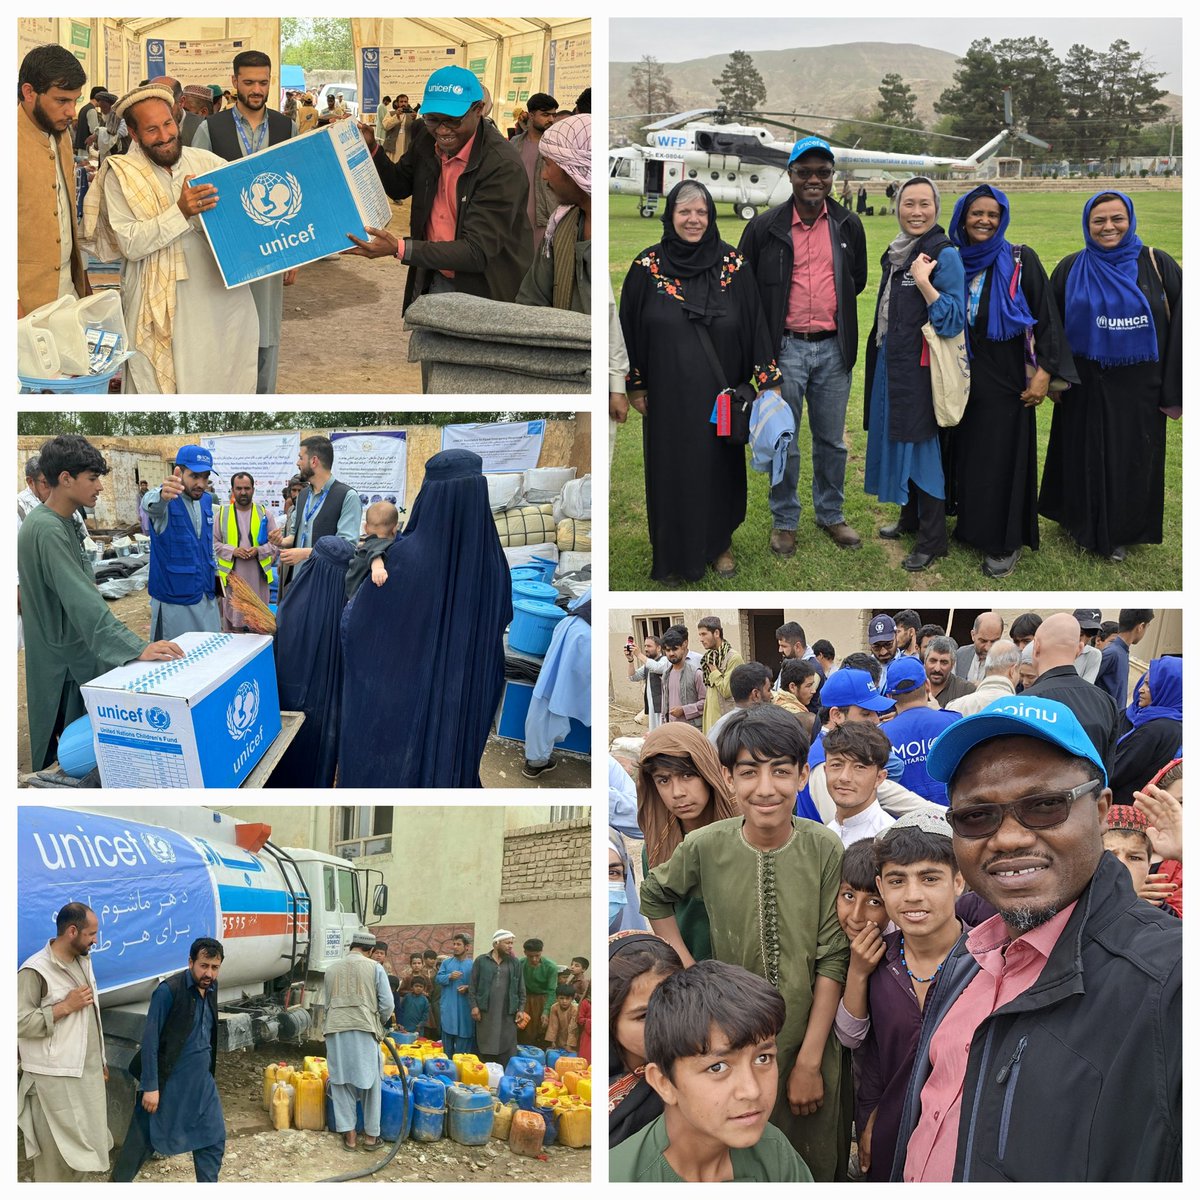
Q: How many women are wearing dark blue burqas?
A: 2